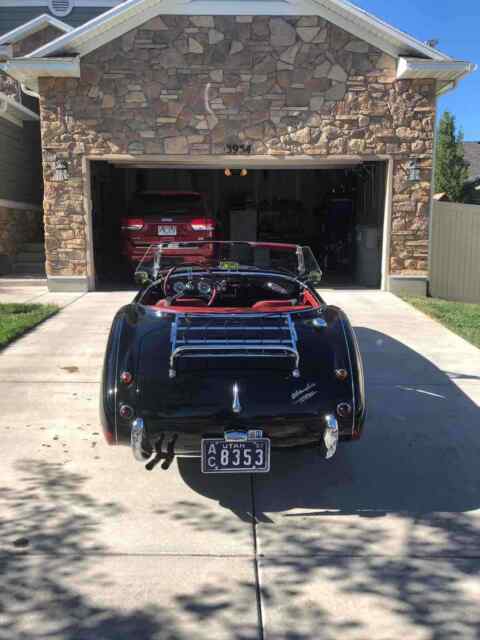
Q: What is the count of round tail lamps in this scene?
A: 4